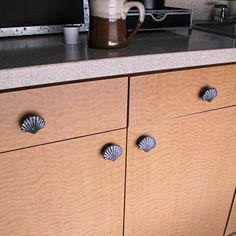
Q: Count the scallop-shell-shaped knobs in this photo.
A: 4